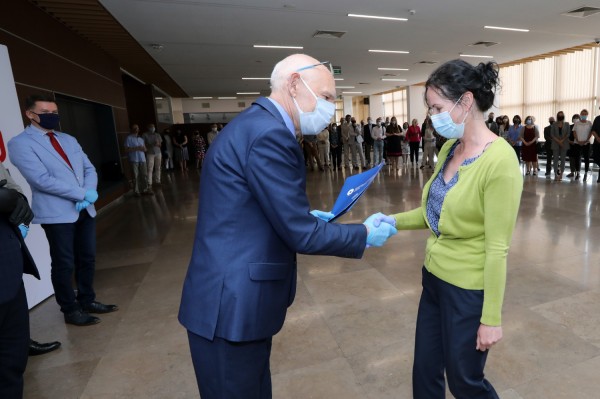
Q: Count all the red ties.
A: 1